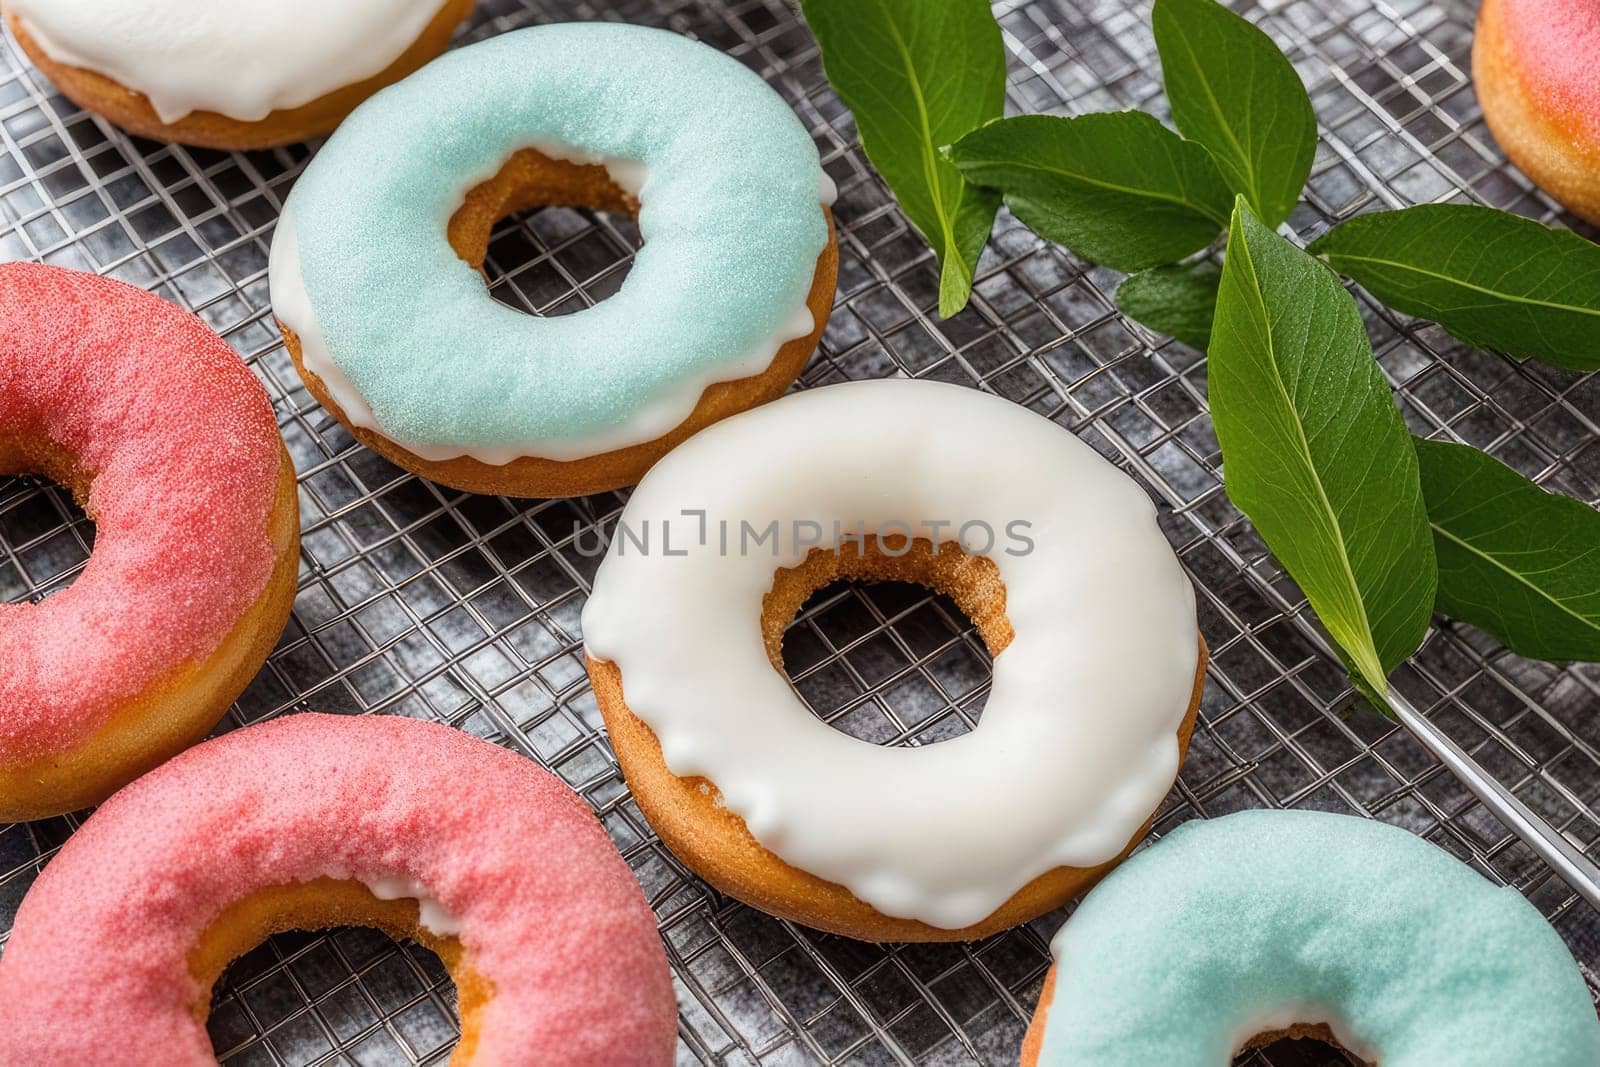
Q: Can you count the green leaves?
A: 7